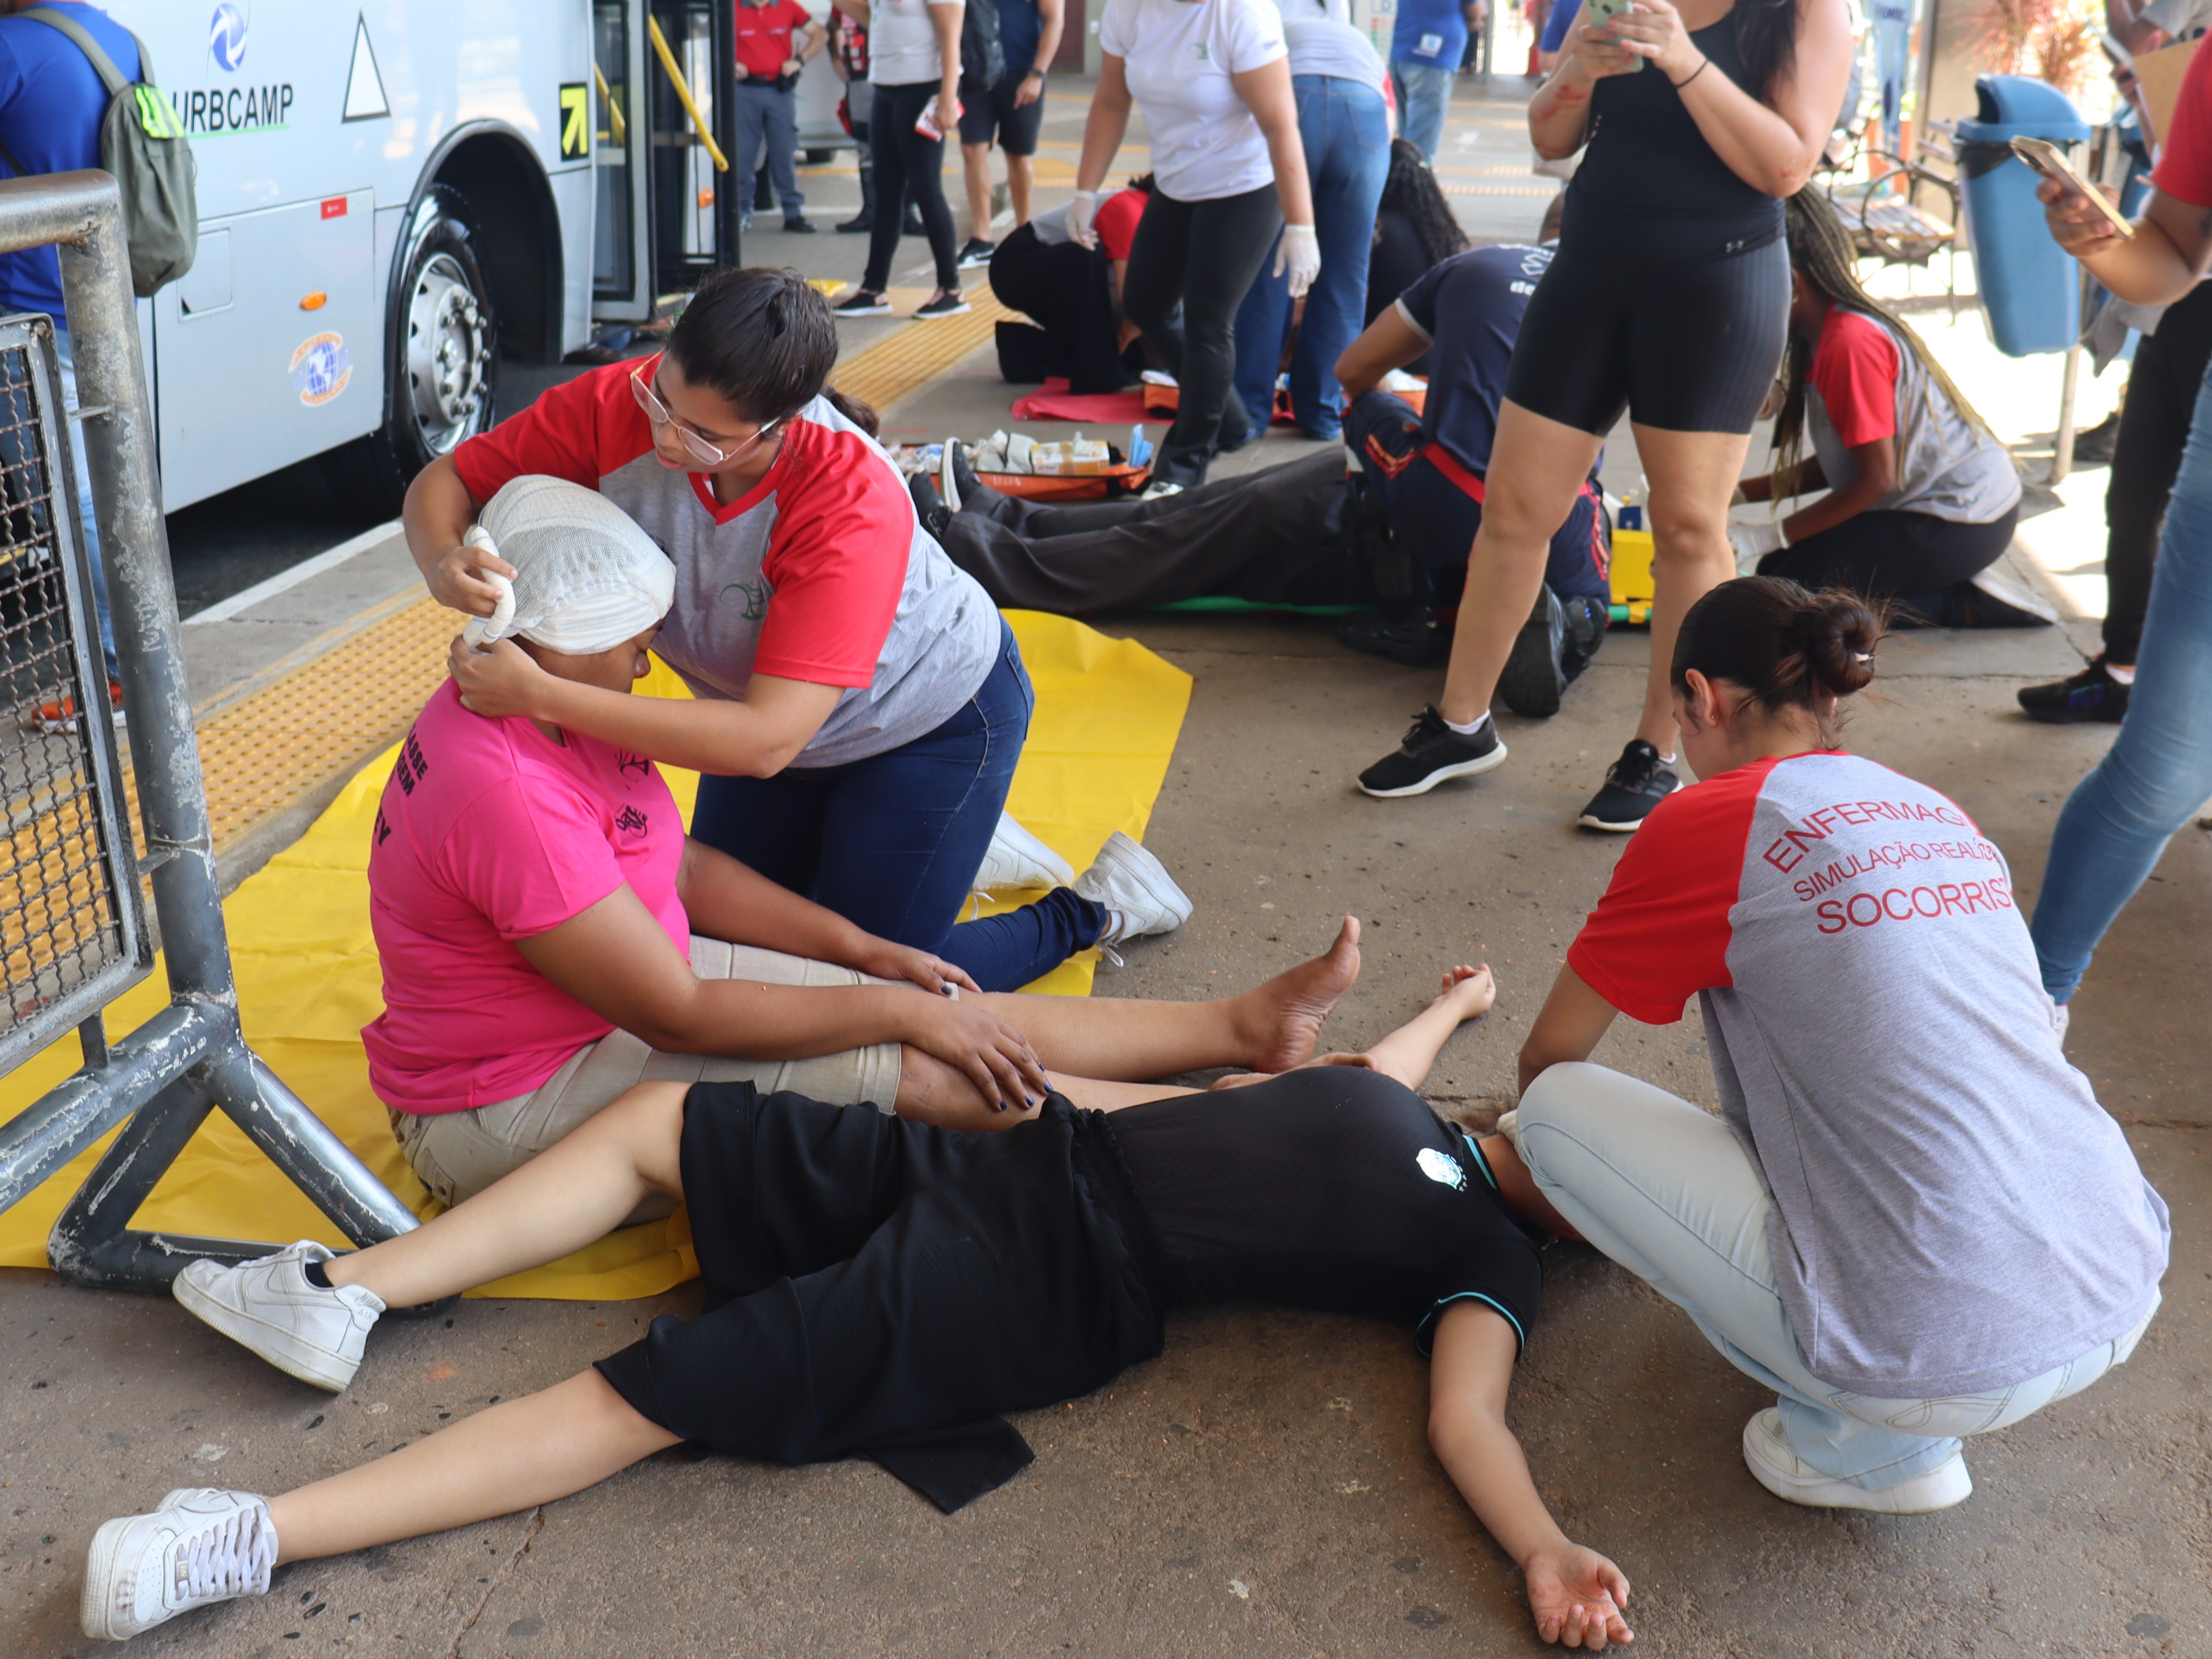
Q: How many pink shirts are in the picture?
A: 1